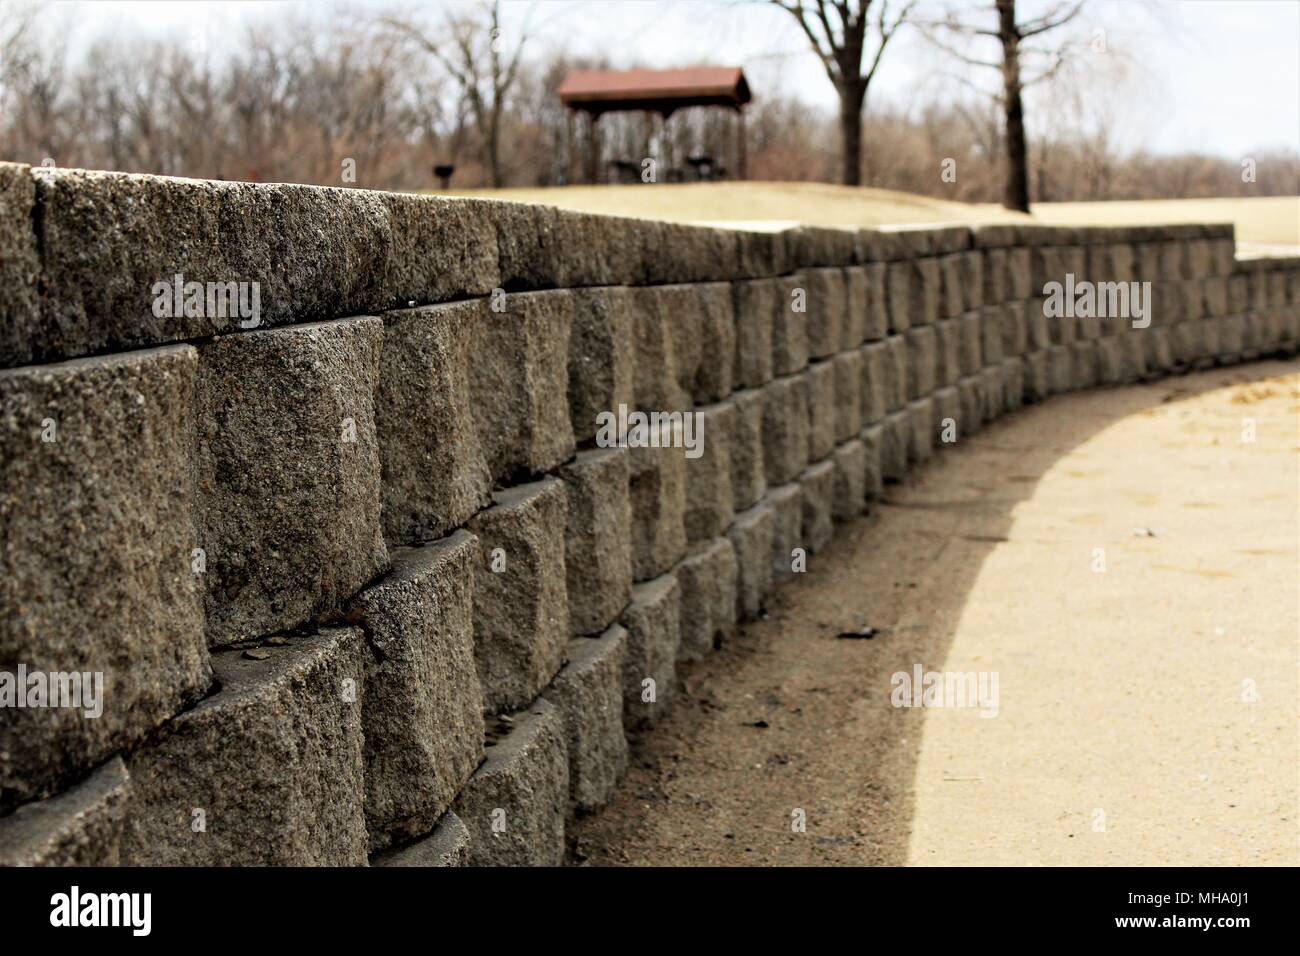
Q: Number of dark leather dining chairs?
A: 0